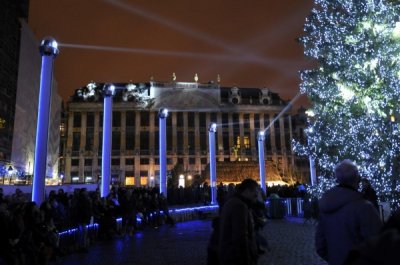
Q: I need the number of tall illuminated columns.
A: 6